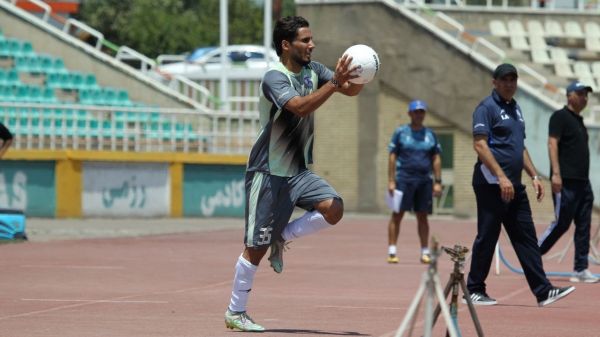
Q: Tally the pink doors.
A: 0